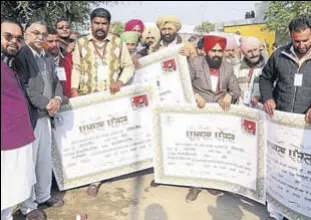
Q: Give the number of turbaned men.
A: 7